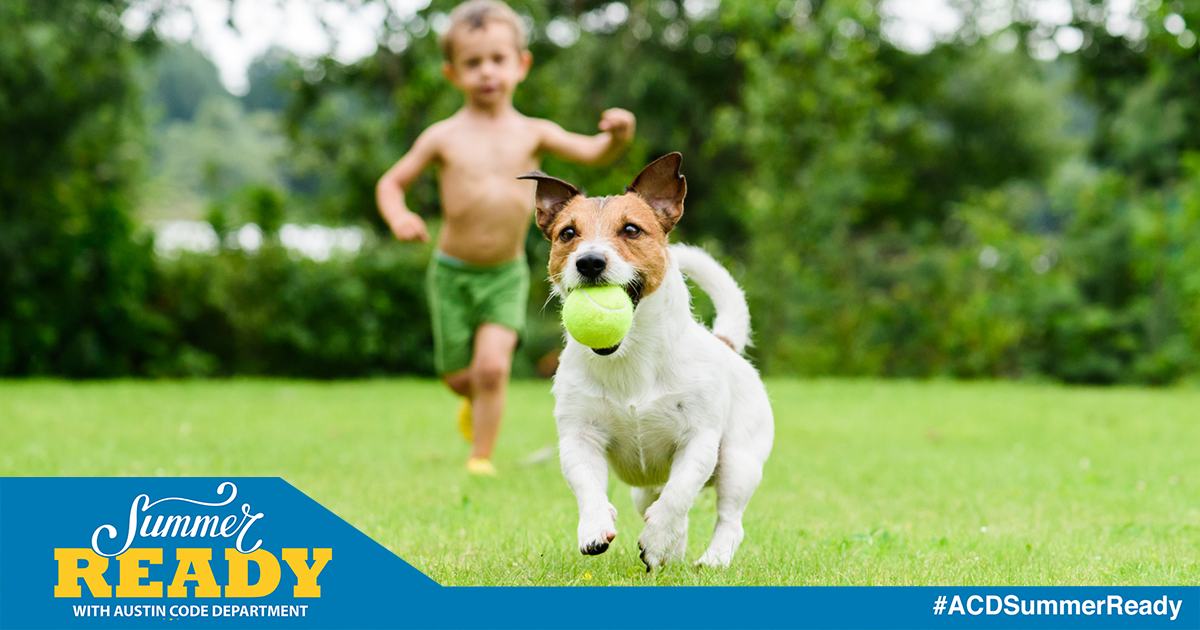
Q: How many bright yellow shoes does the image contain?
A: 2